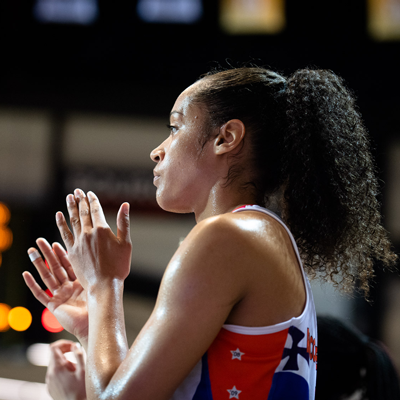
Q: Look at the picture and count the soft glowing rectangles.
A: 4